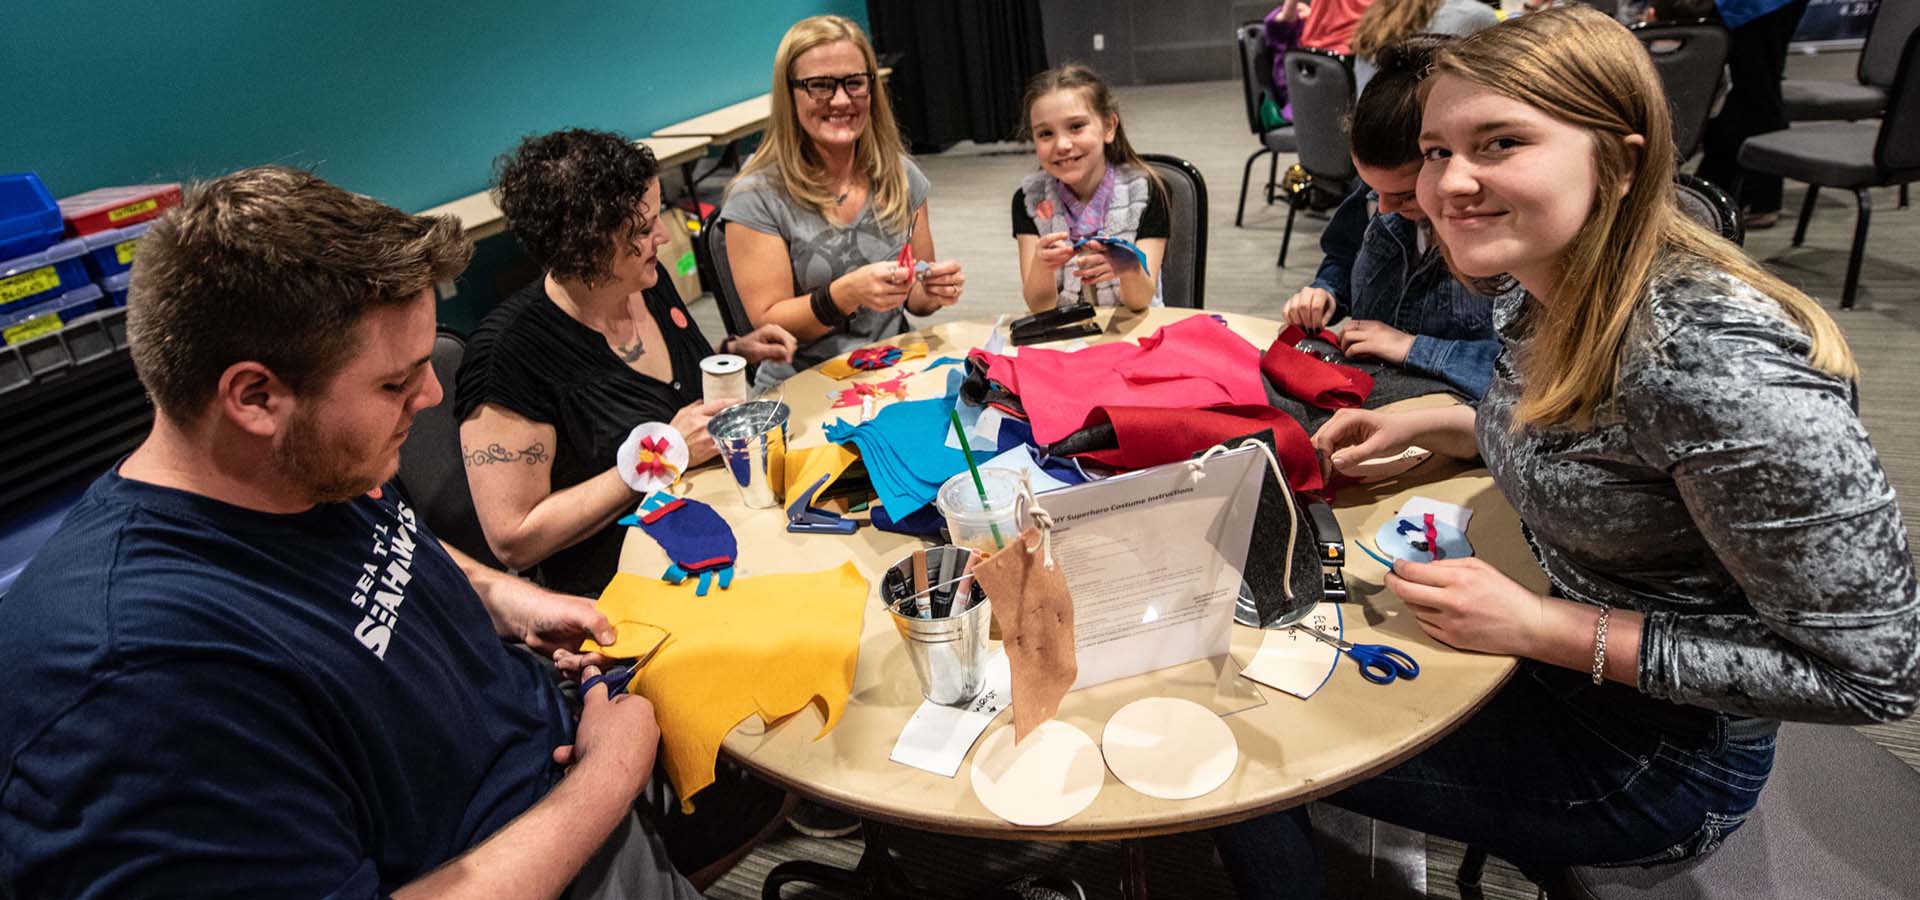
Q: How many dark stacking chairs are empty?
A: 2